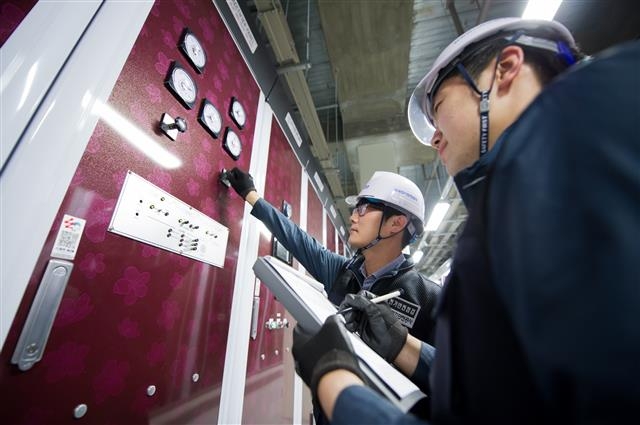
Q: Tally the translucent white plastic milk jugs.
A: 0